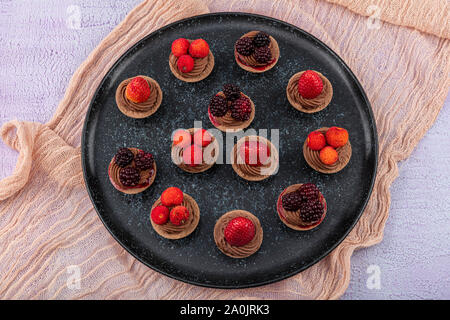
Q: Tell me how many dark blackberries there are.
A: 12